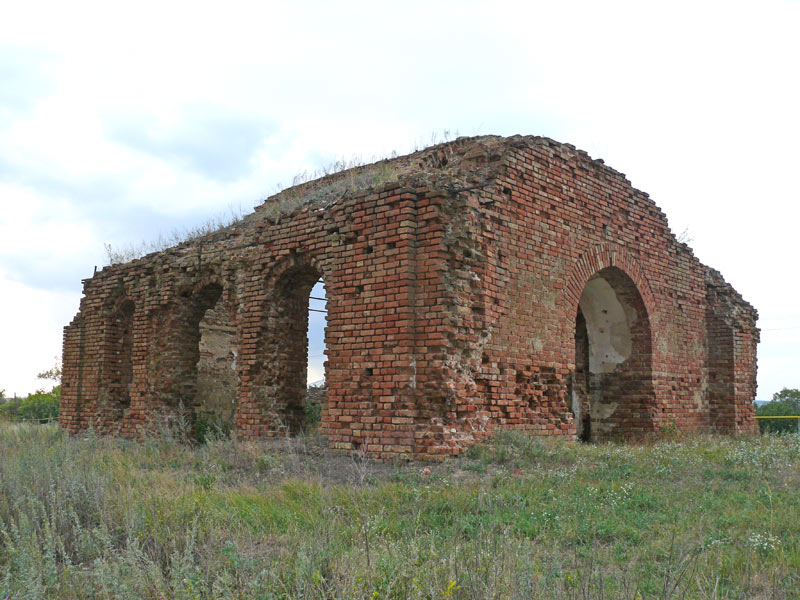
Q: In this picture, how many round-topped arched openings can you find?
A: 4